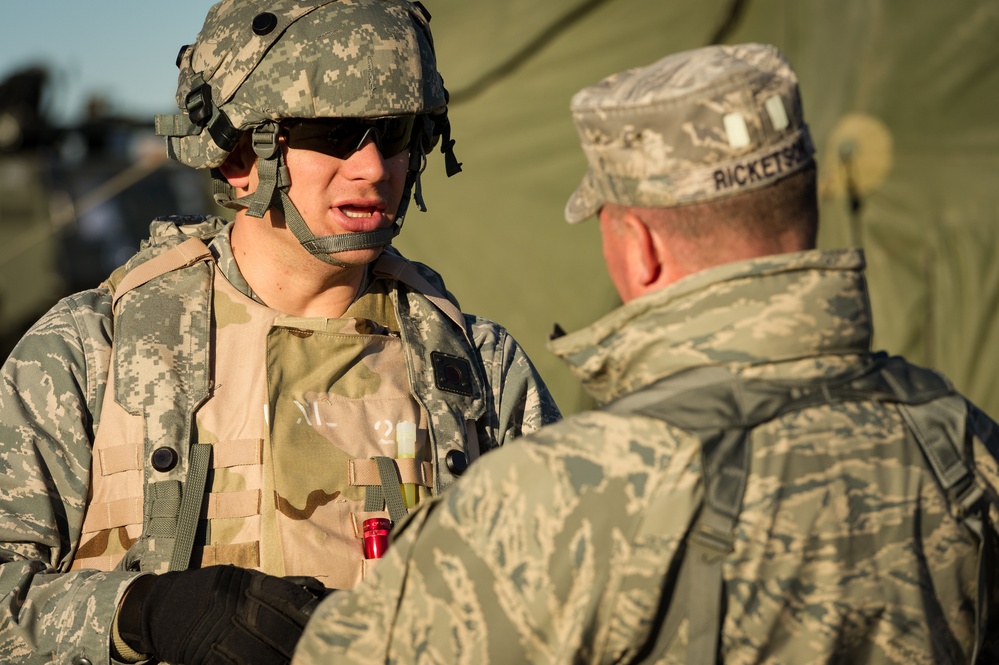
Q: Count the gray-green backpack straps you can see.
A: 2